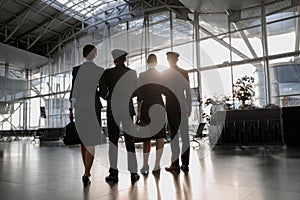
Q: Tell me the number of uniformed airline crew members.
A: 4